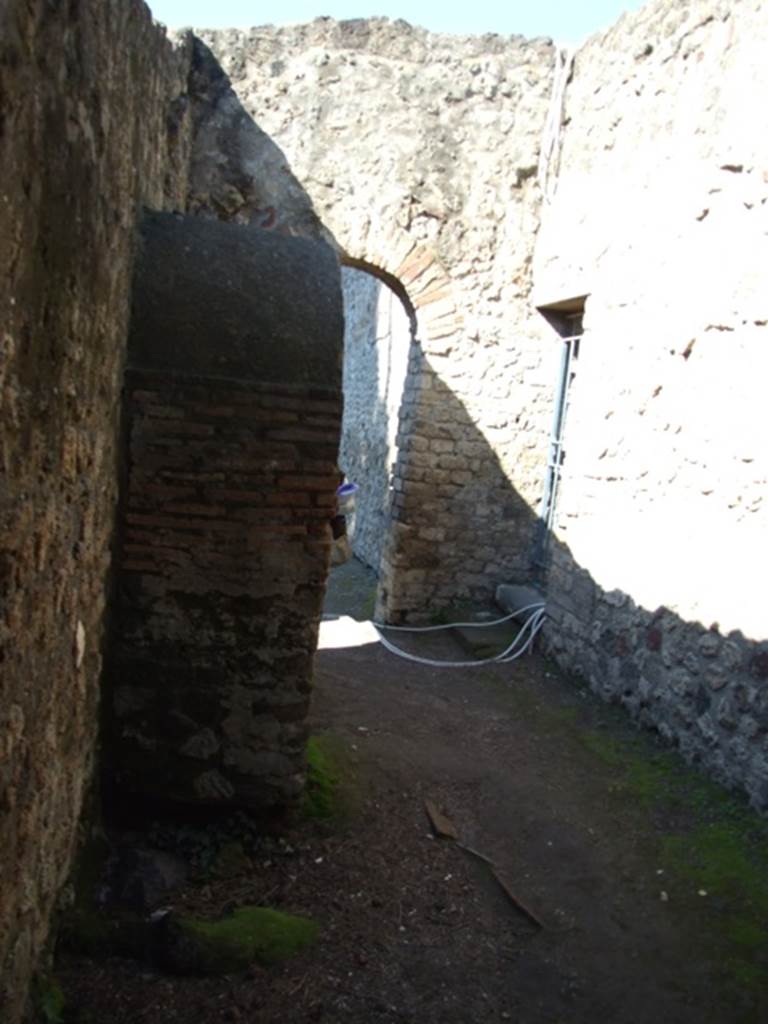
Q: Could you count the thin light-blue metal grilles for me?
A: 1